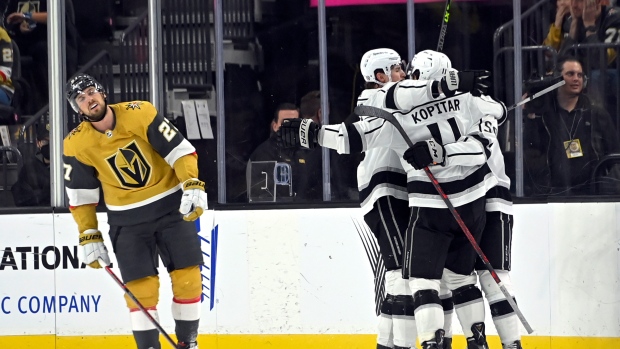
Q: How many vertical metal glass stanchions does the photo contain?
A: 6